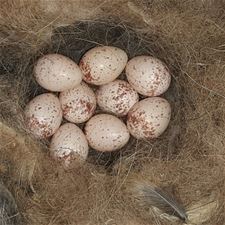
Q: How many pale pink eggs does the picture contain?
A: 9